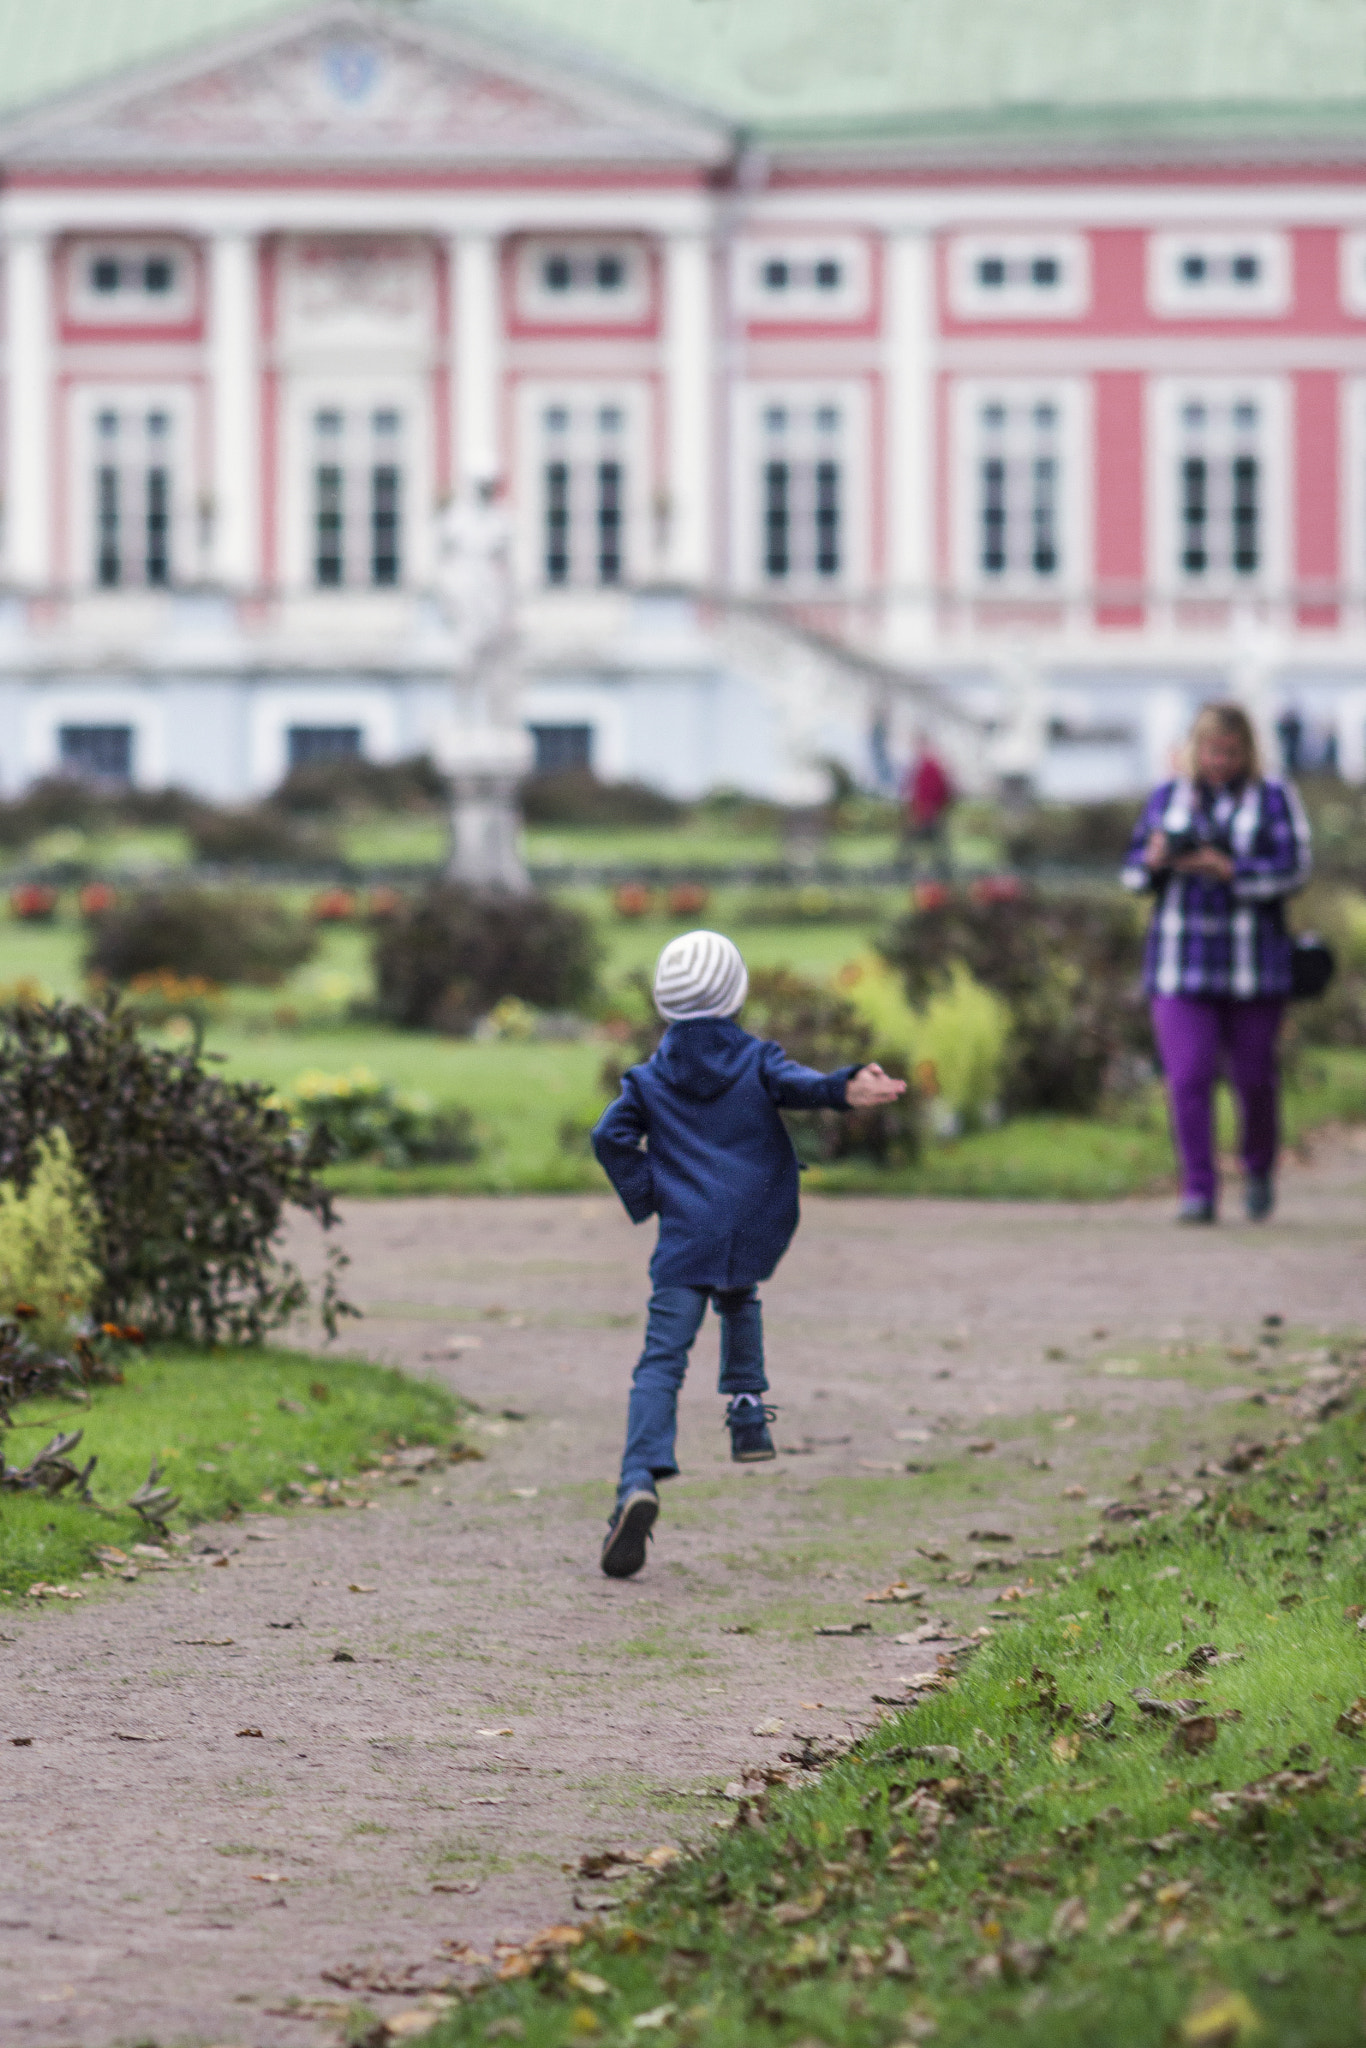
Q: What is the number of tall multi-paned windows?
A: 6